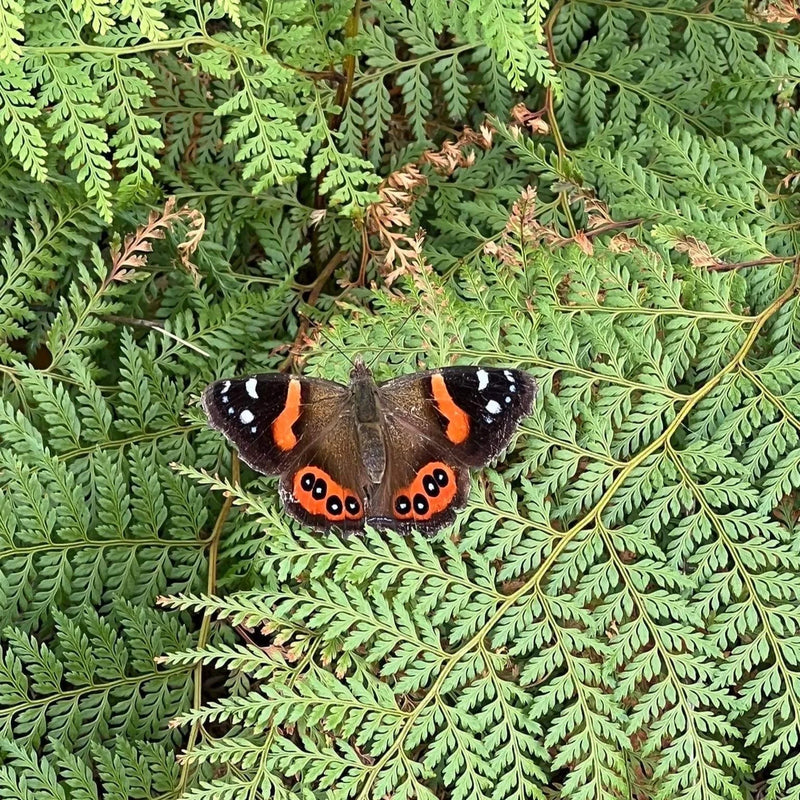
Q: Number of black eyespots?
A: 8